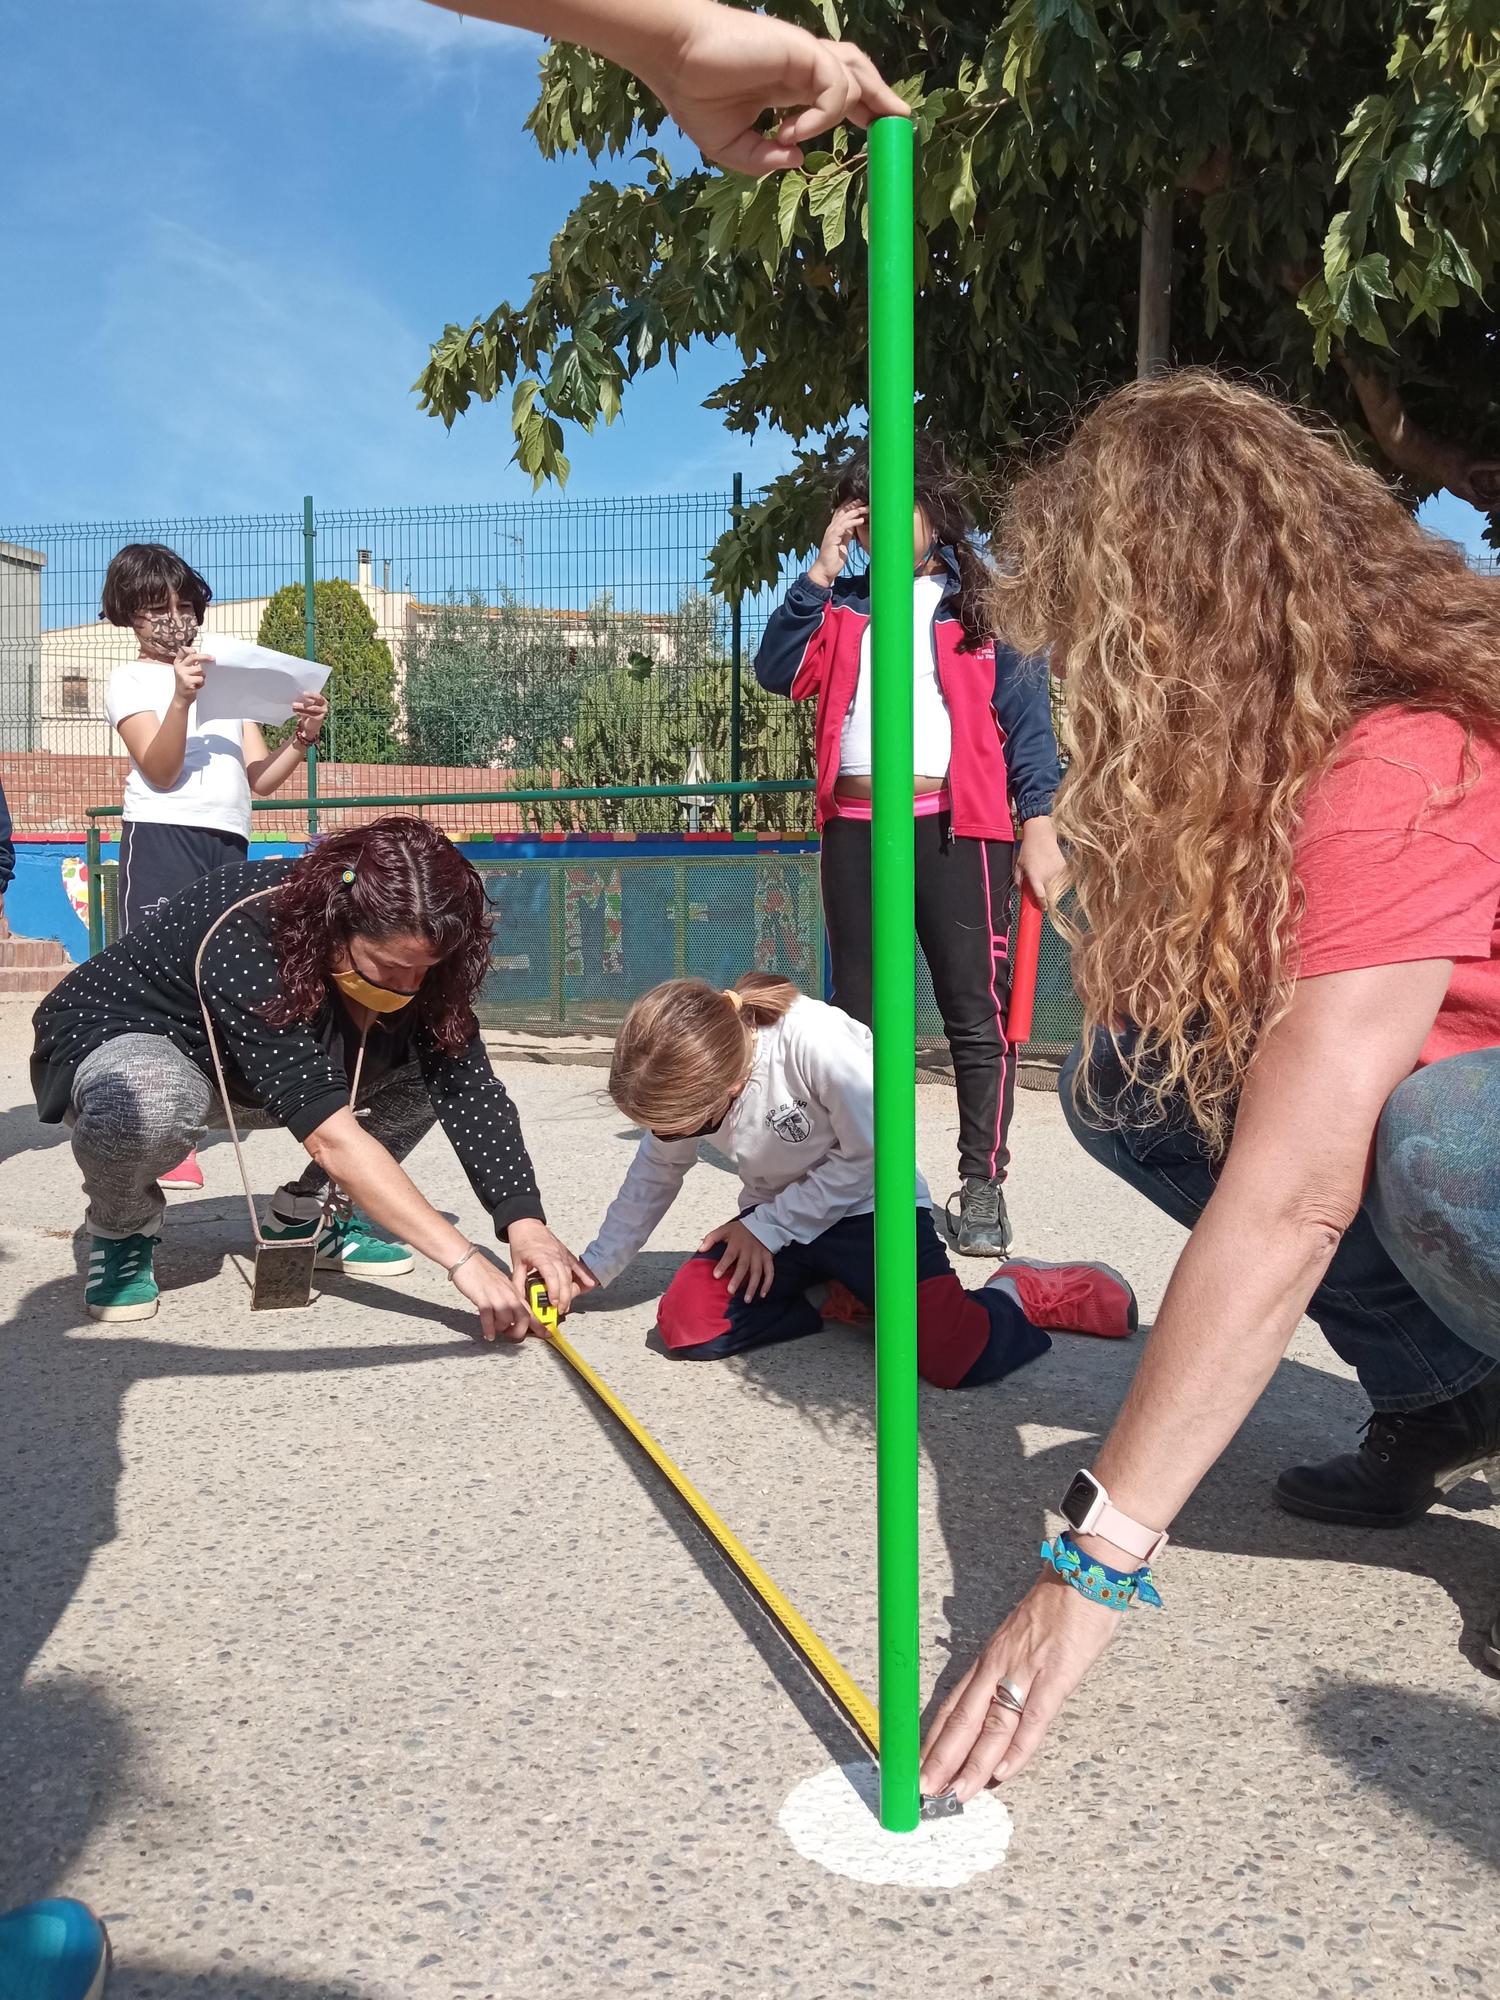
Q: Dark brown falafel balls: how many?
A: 0